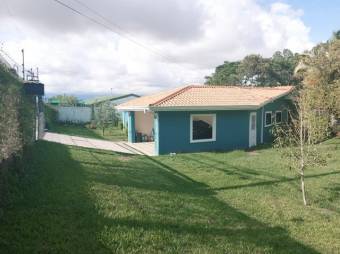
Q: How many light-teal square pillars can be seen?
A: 2